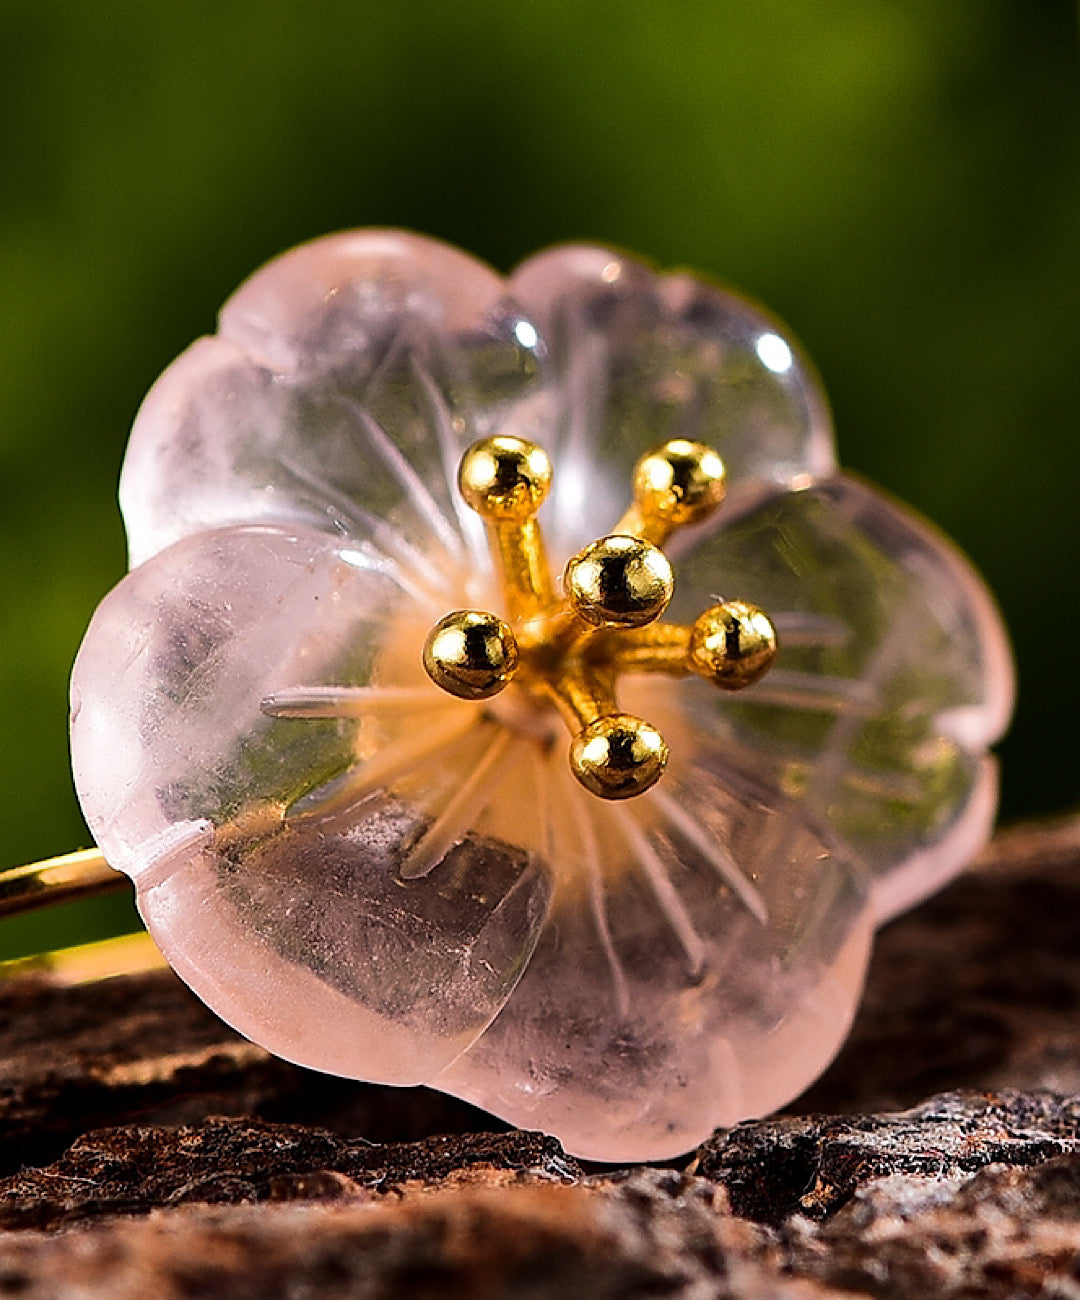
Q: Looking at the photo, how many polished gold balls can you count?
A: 6